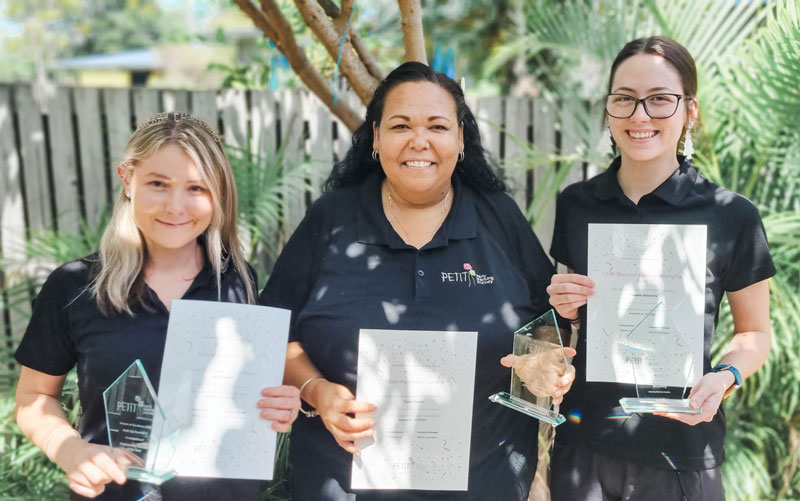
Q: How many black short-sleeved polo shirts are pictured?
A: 3